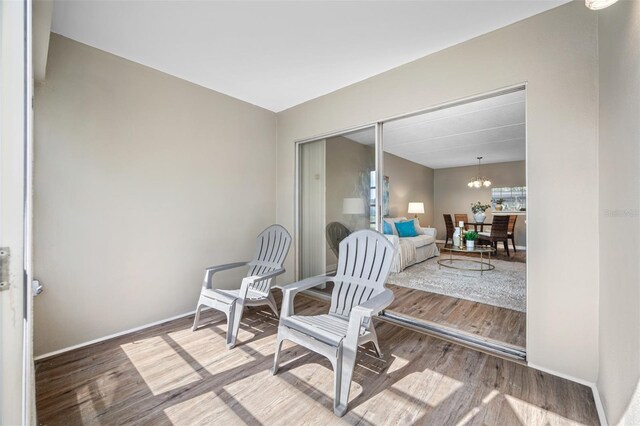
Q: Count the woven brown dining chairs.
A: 4